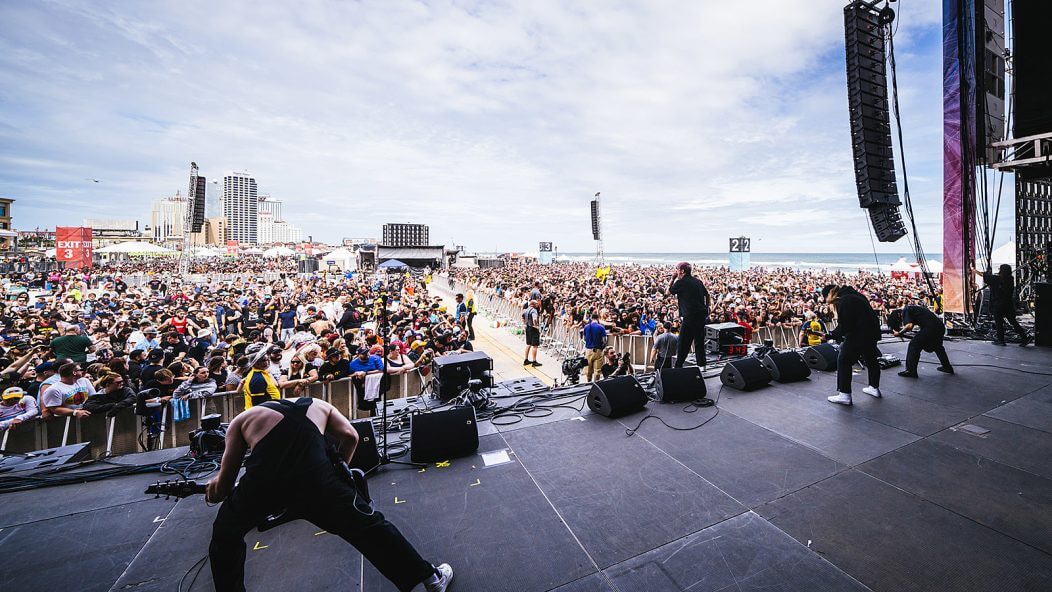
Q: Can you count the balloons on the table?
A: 0